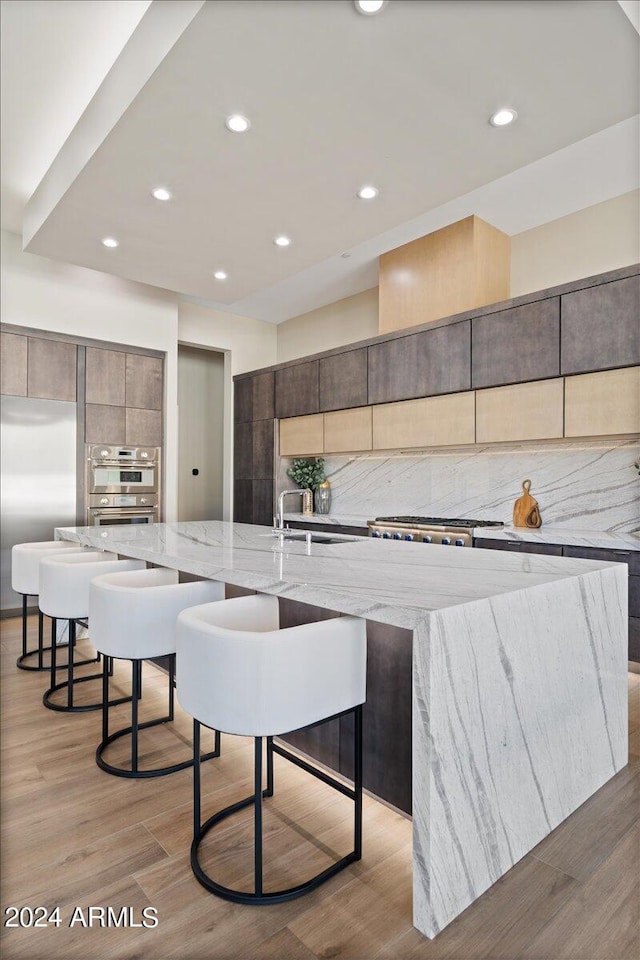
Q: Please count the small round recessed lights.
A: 8